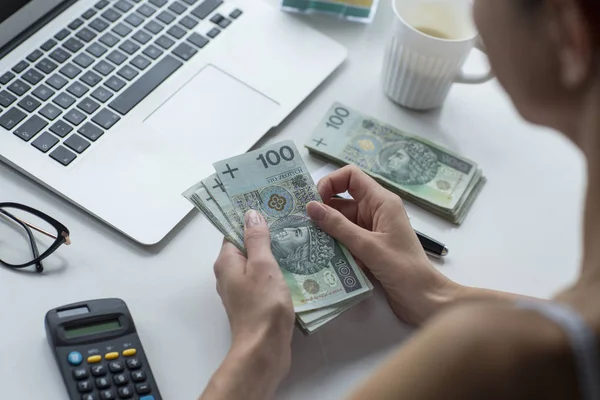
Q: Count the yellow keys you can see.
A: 3